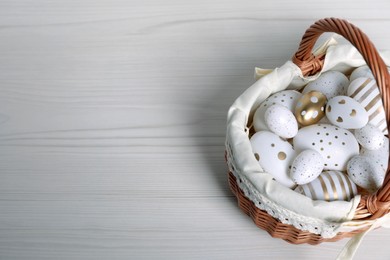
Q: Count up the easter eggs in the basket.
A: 14